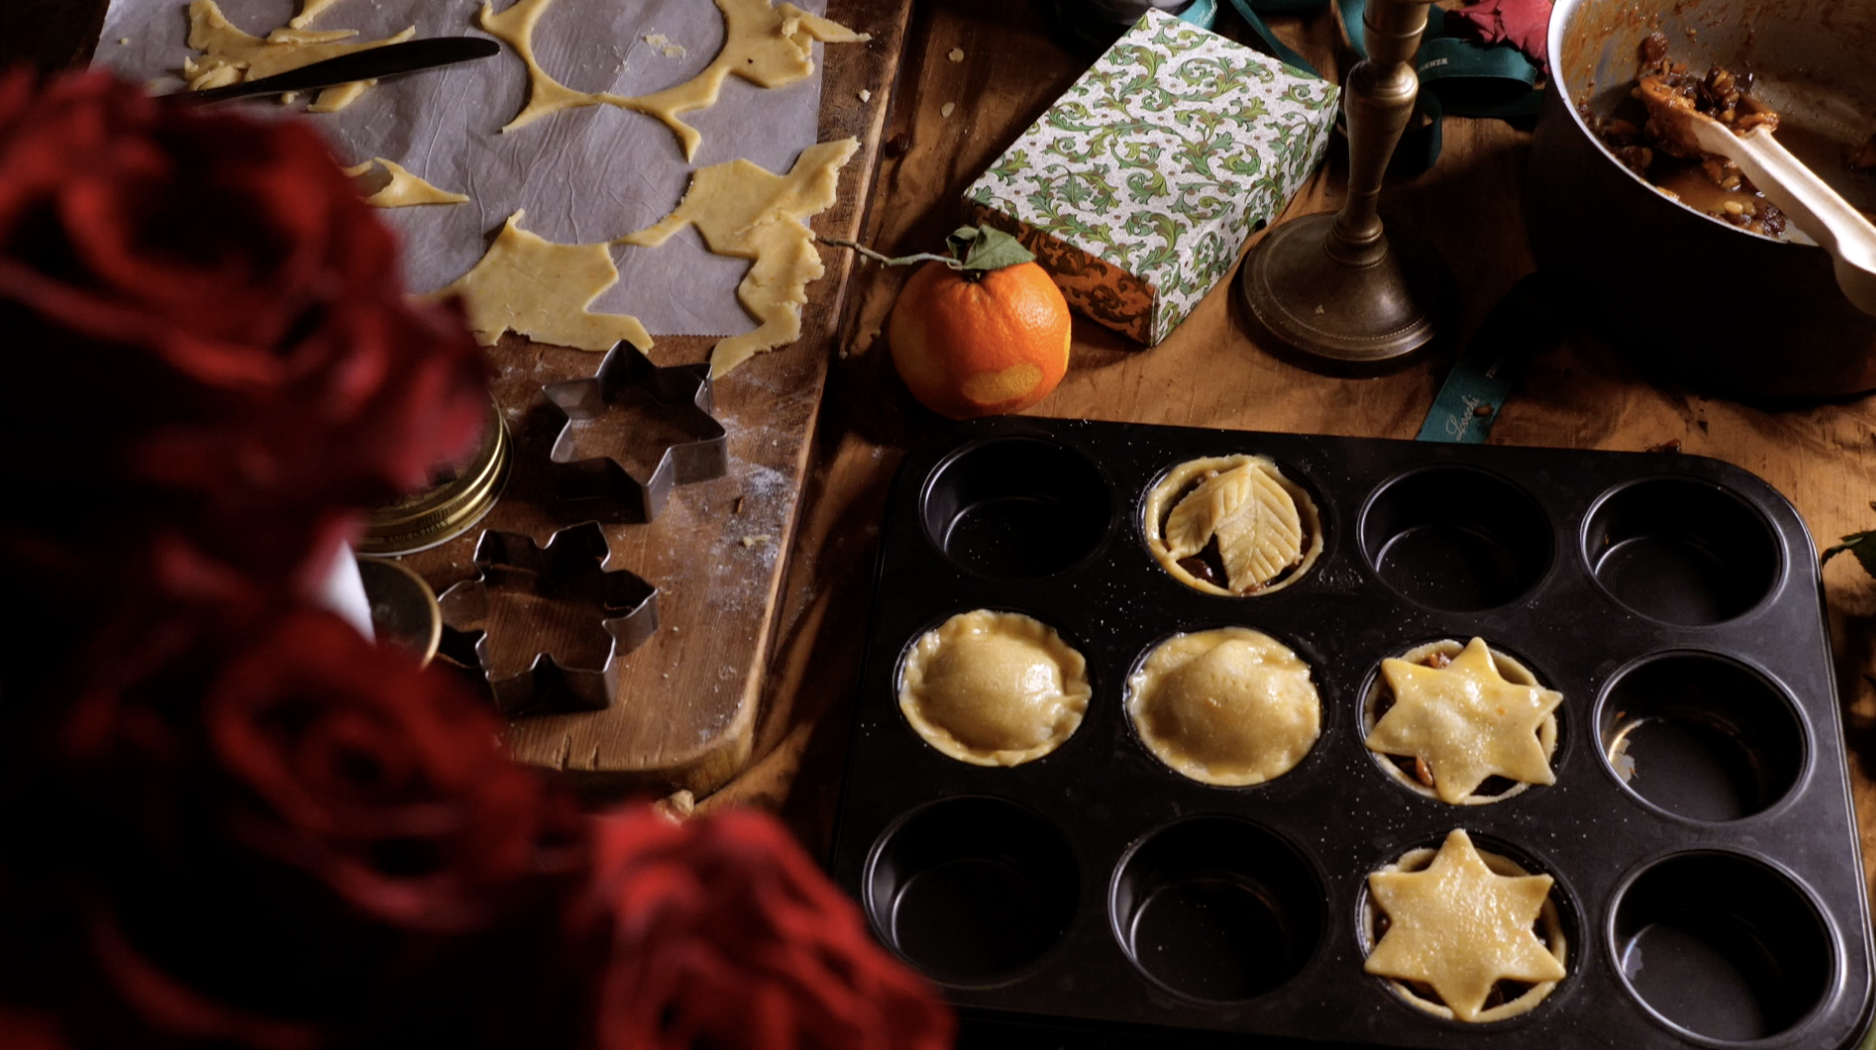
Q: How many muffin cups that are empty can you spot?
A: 7